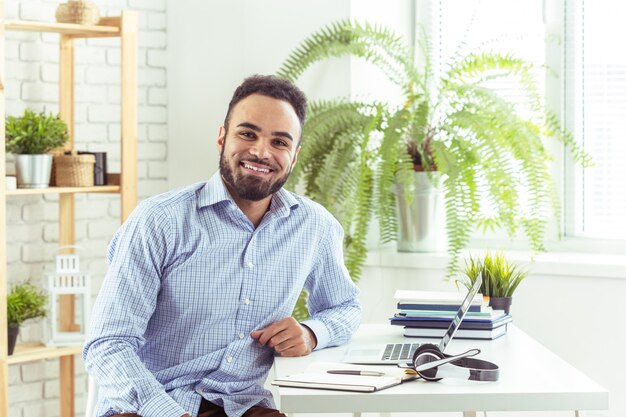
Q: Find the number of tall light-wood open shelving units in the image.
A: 1